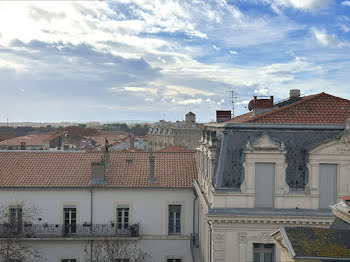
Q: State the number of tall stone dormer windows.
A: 2